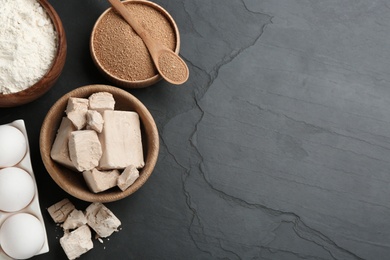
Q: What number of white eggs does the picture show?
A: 3